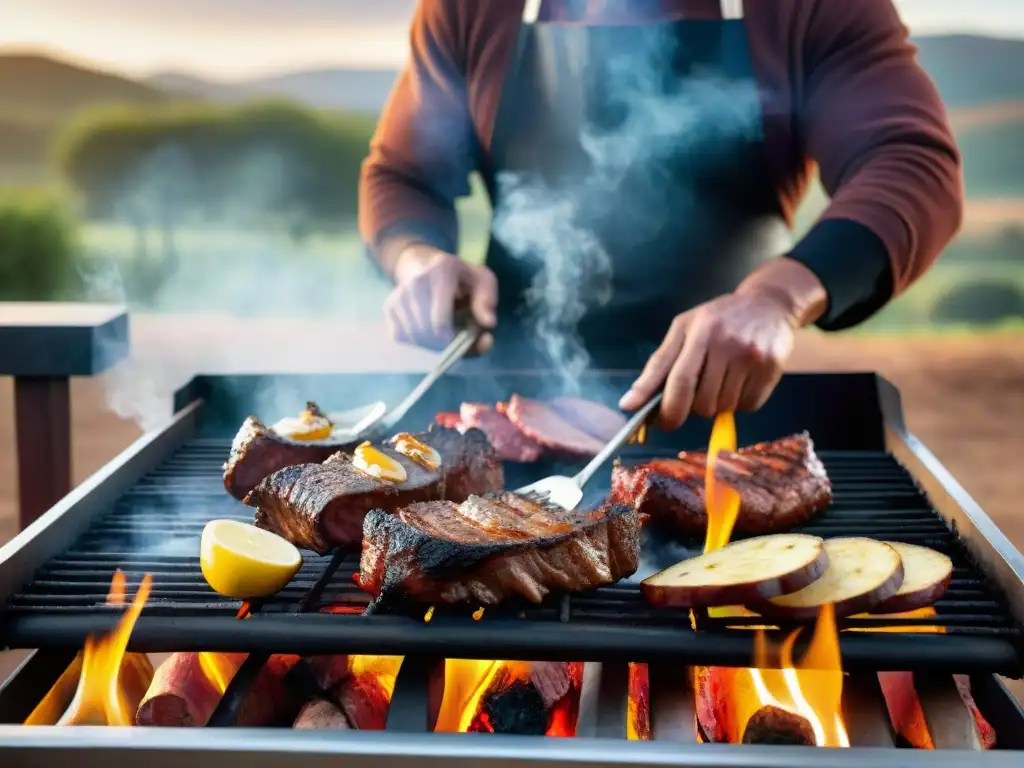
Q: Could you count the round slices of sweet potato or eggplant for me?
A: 3